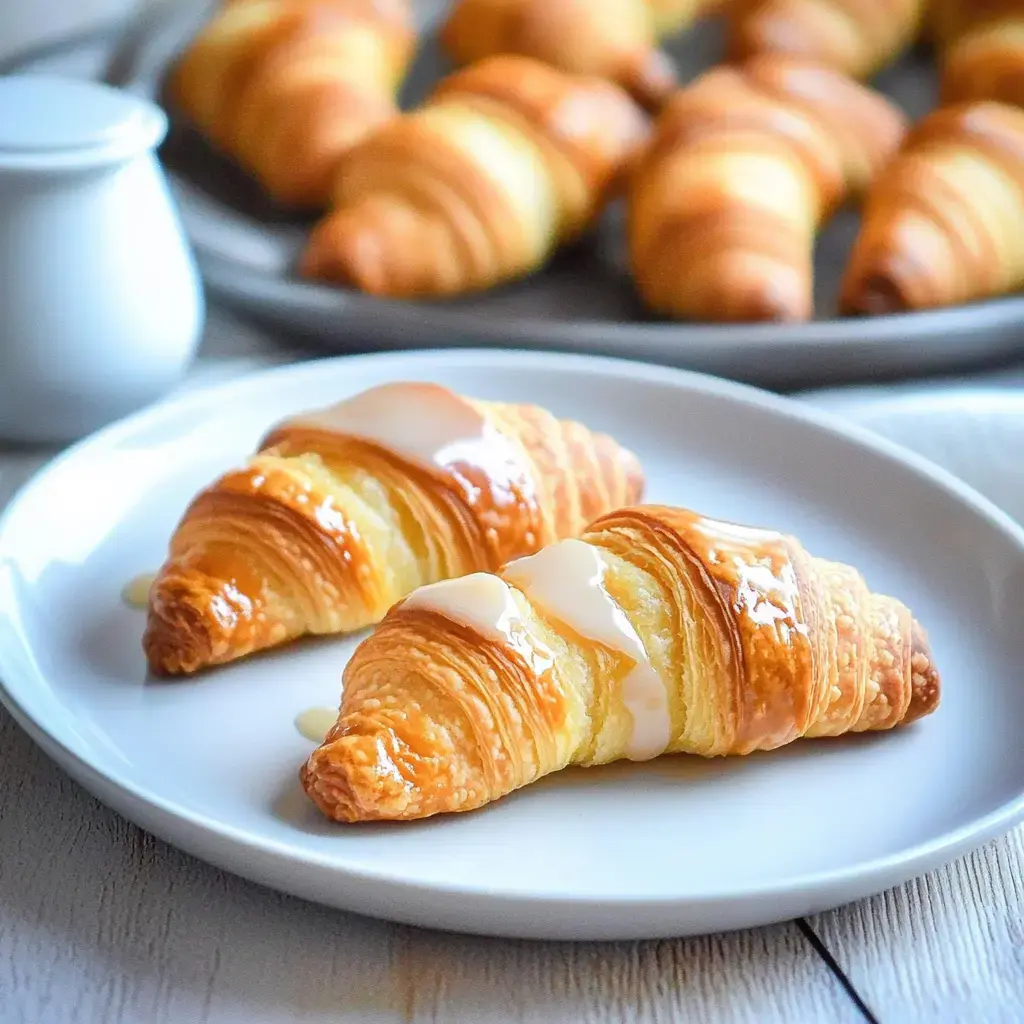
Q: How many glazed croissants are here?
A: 2